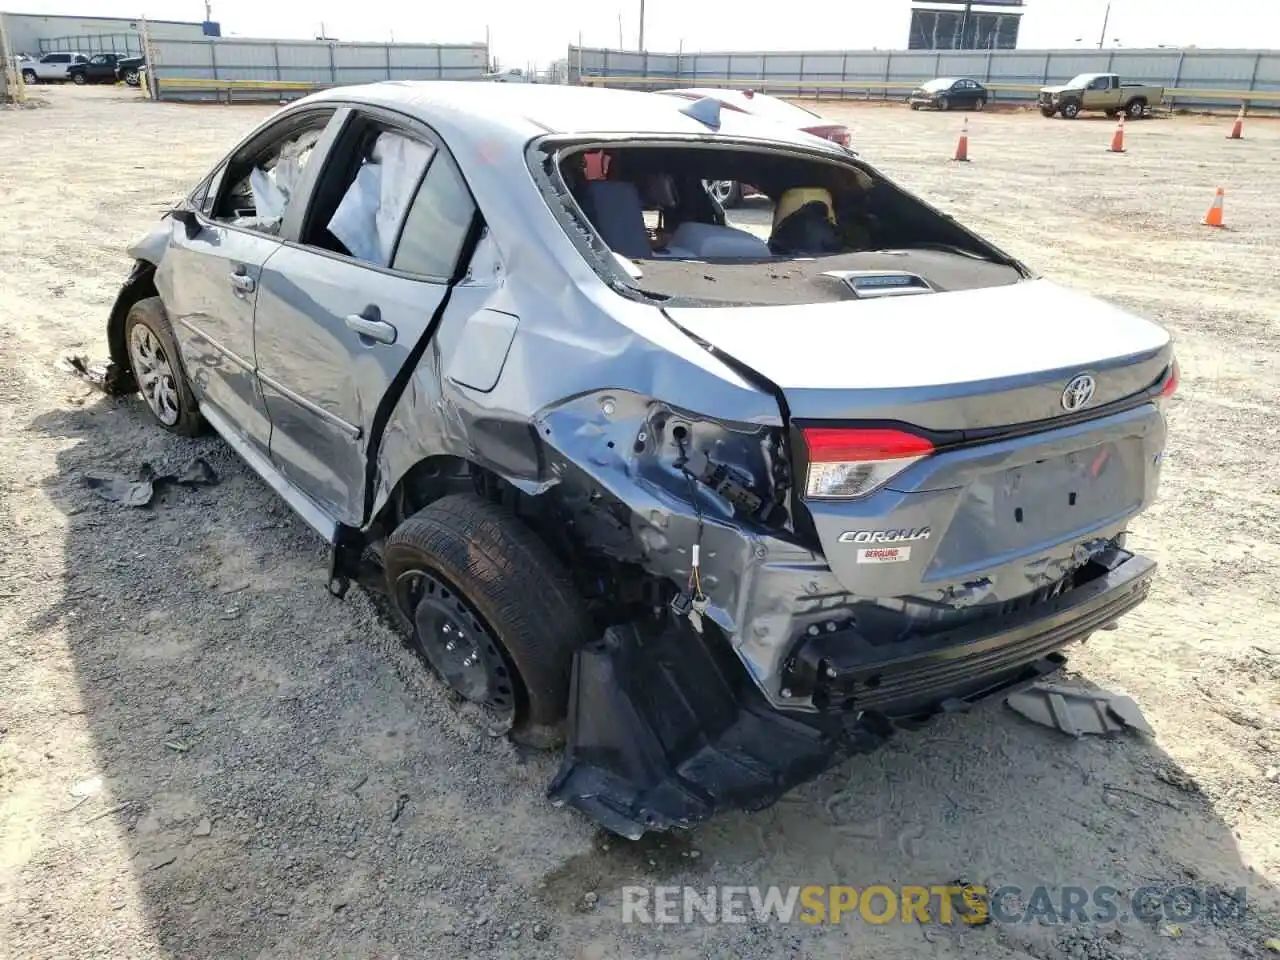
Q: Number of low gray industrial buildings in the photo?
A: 1